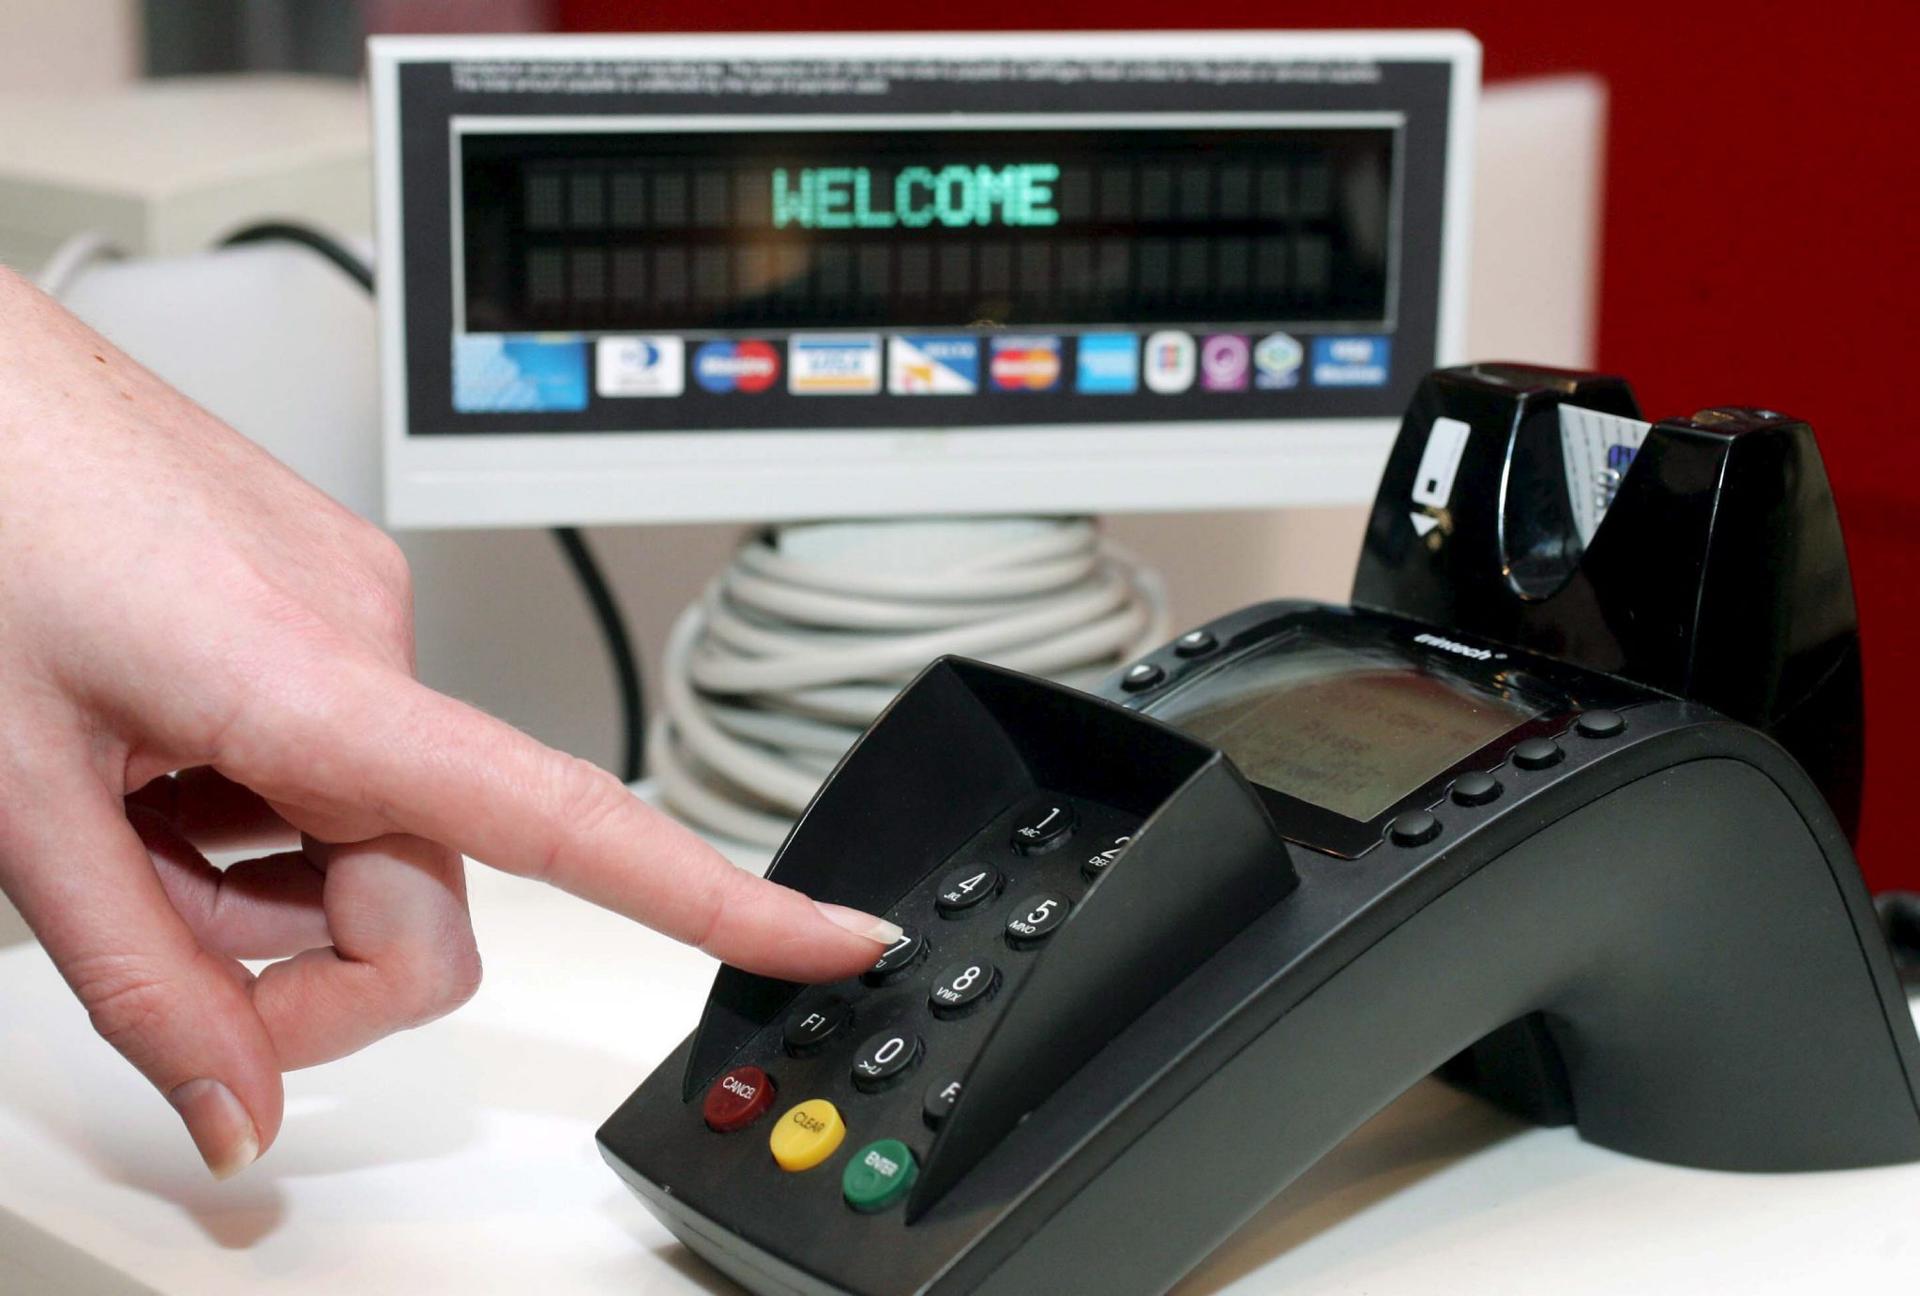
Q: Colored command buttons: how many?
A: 3